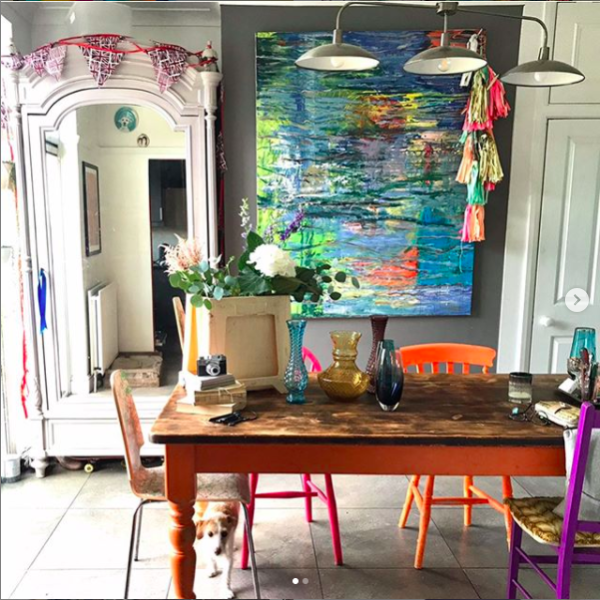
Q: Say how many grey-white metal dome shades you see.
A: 3